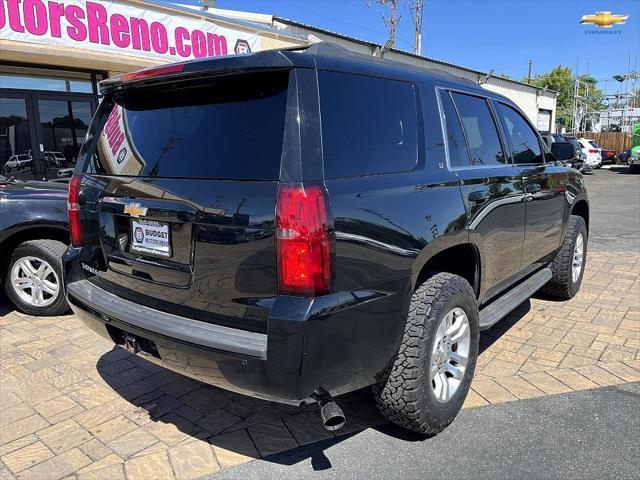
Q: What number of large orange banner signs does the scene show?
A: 0